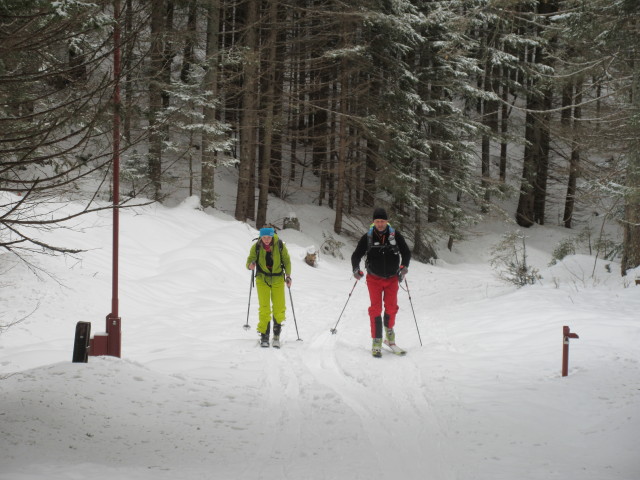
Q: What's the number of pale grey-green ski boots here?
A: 2